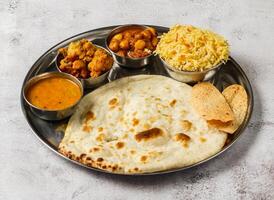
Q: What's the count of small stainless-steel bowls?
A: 4